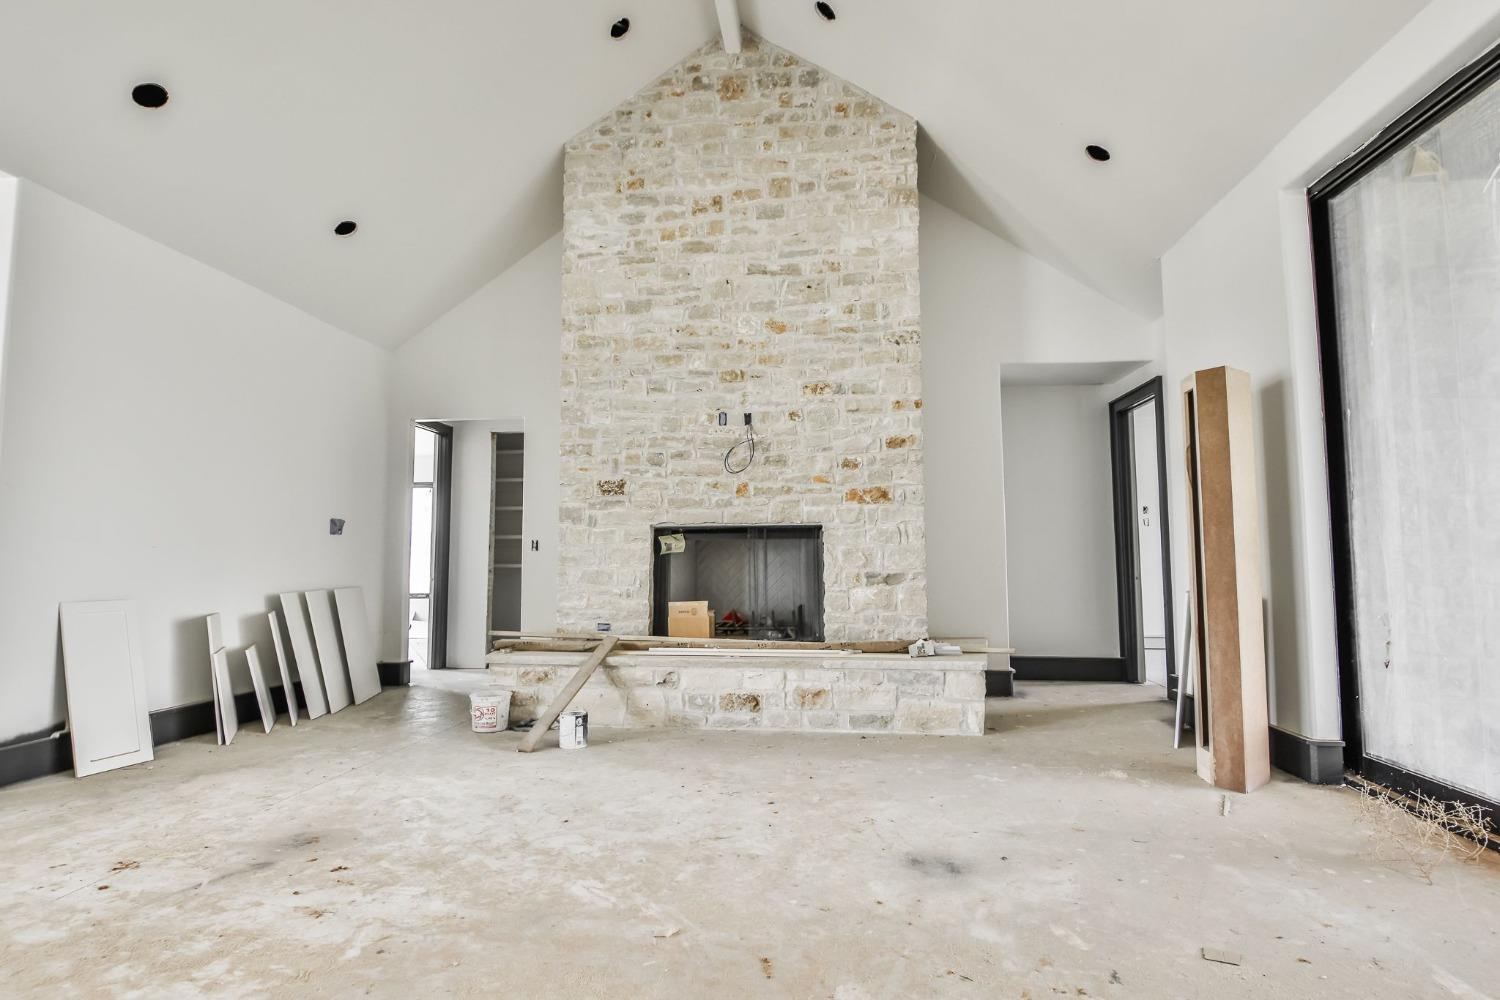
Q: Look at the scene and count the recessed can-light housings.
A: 5